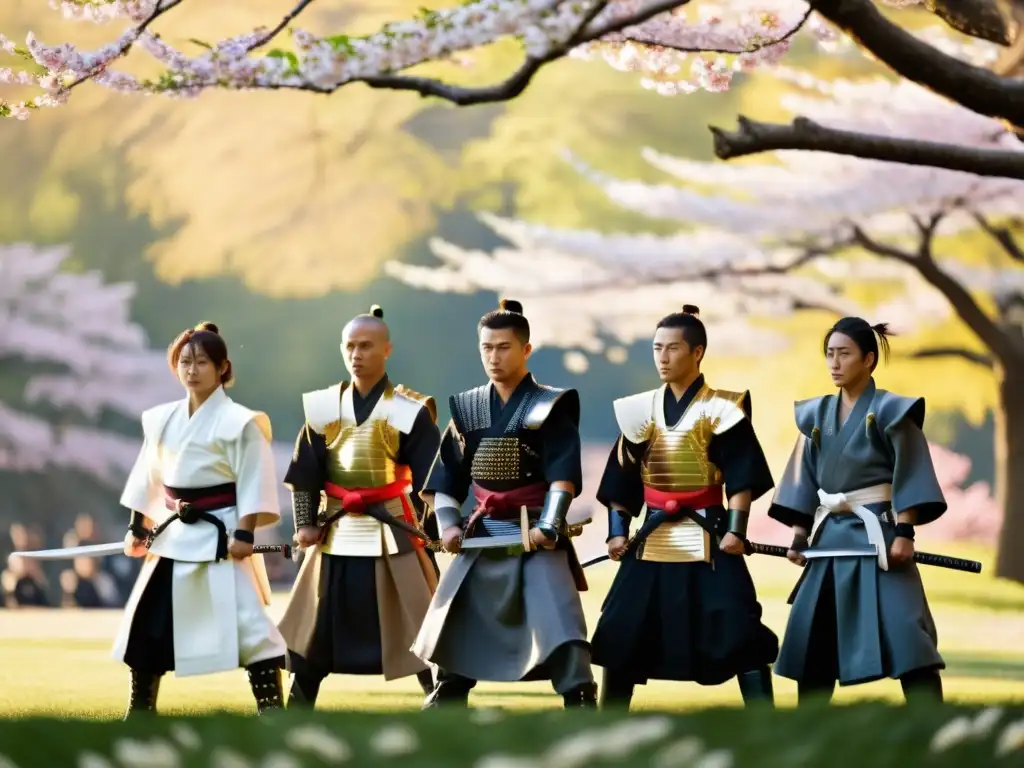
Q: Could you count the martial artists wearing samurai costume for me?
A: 5